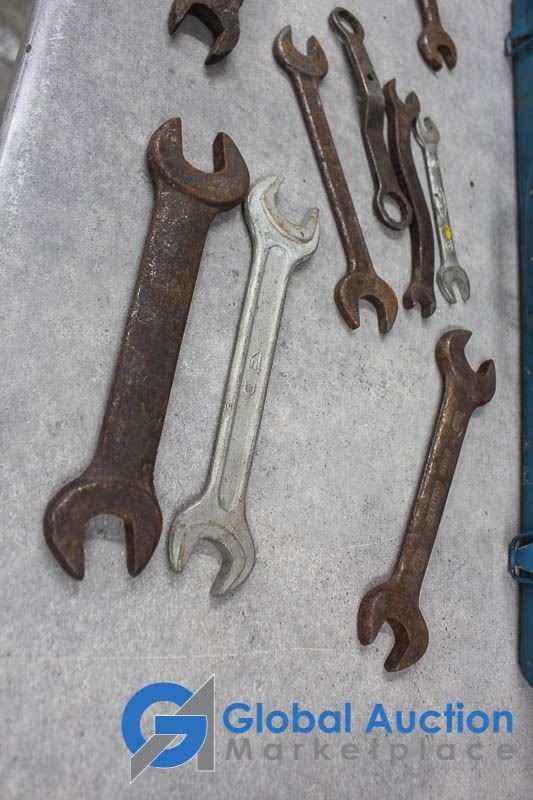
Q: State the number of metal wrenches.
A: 9